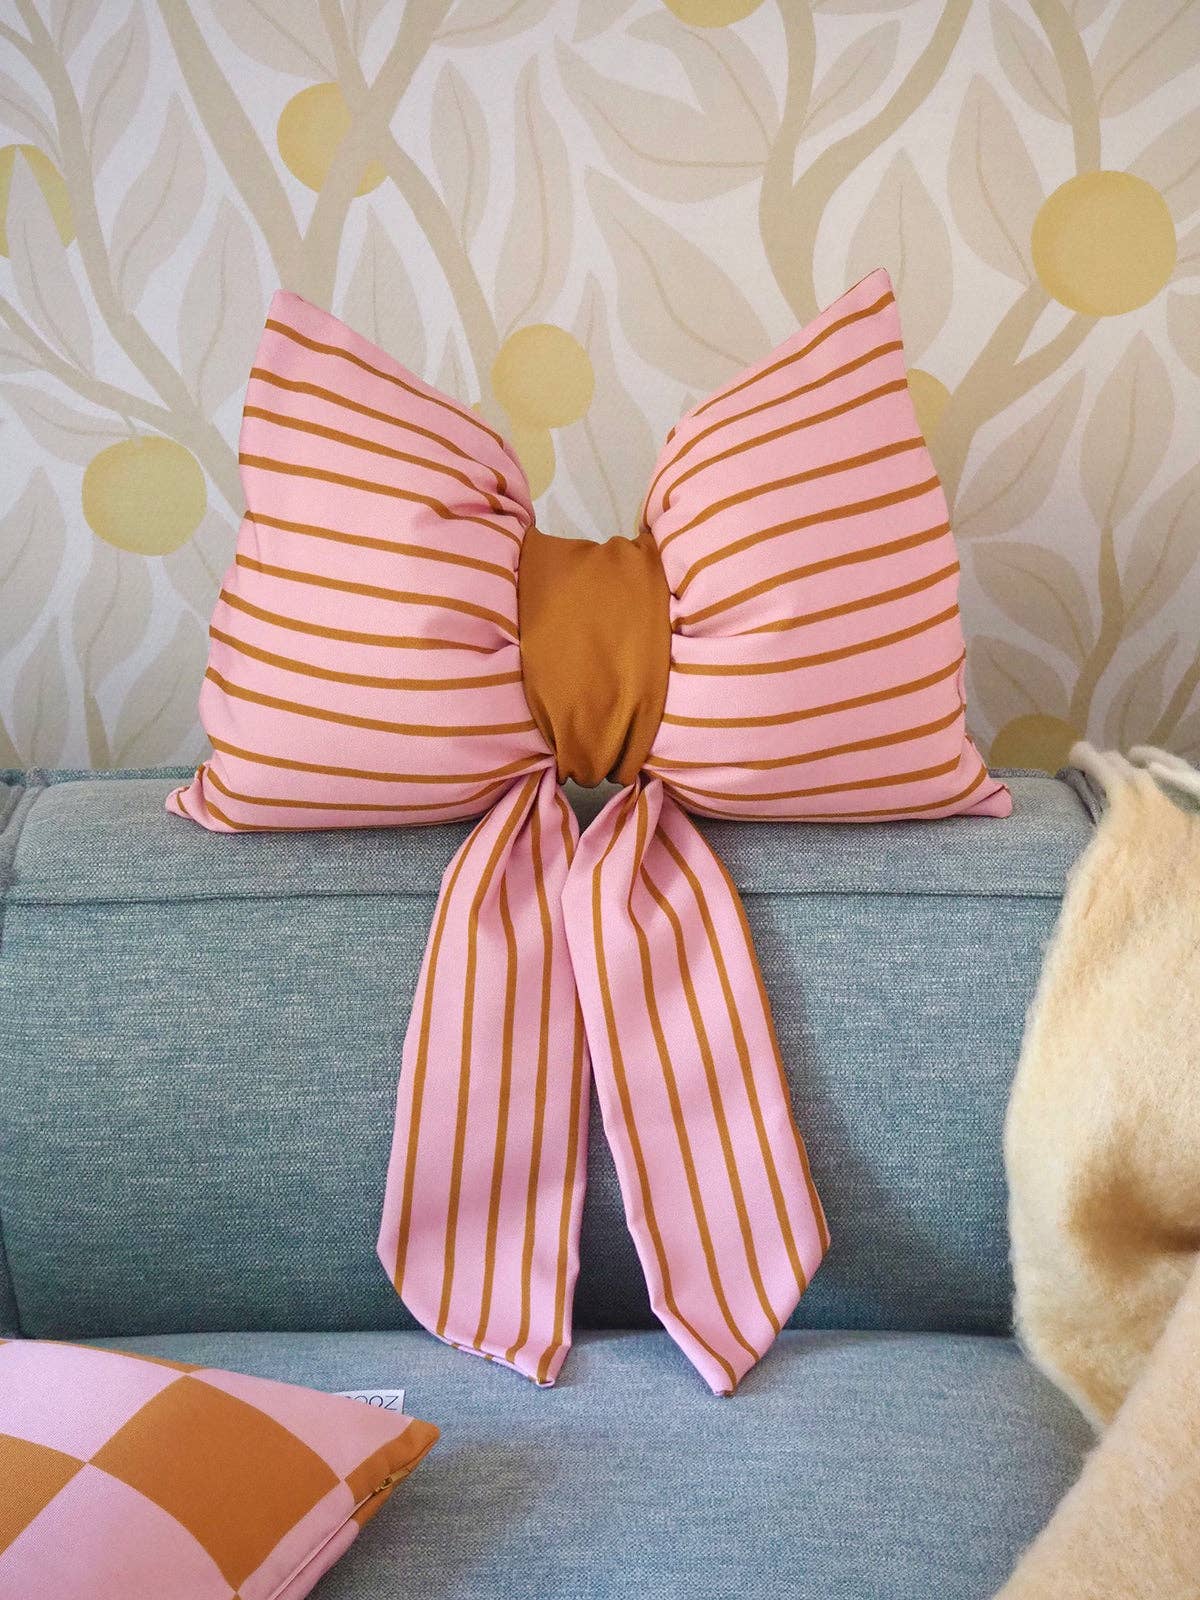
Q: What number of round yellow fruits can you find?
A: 9